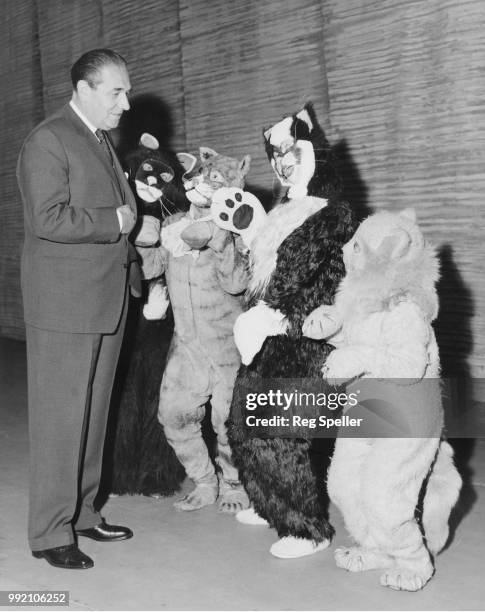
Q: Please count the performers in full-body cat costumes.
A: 4